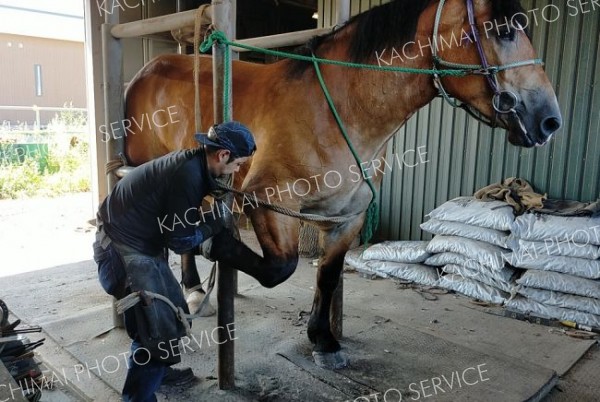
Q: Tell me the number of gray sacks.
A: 15